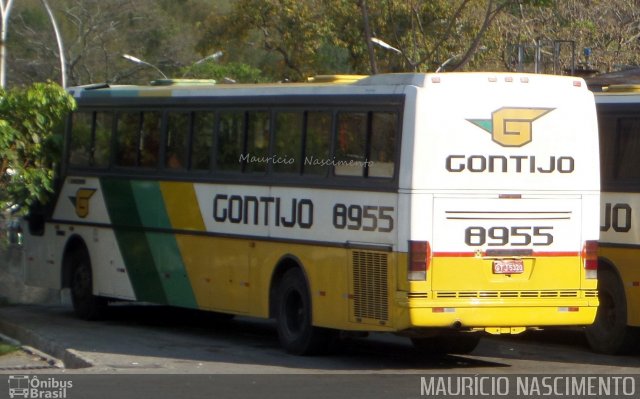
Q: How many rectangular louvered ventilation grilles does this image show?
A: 1